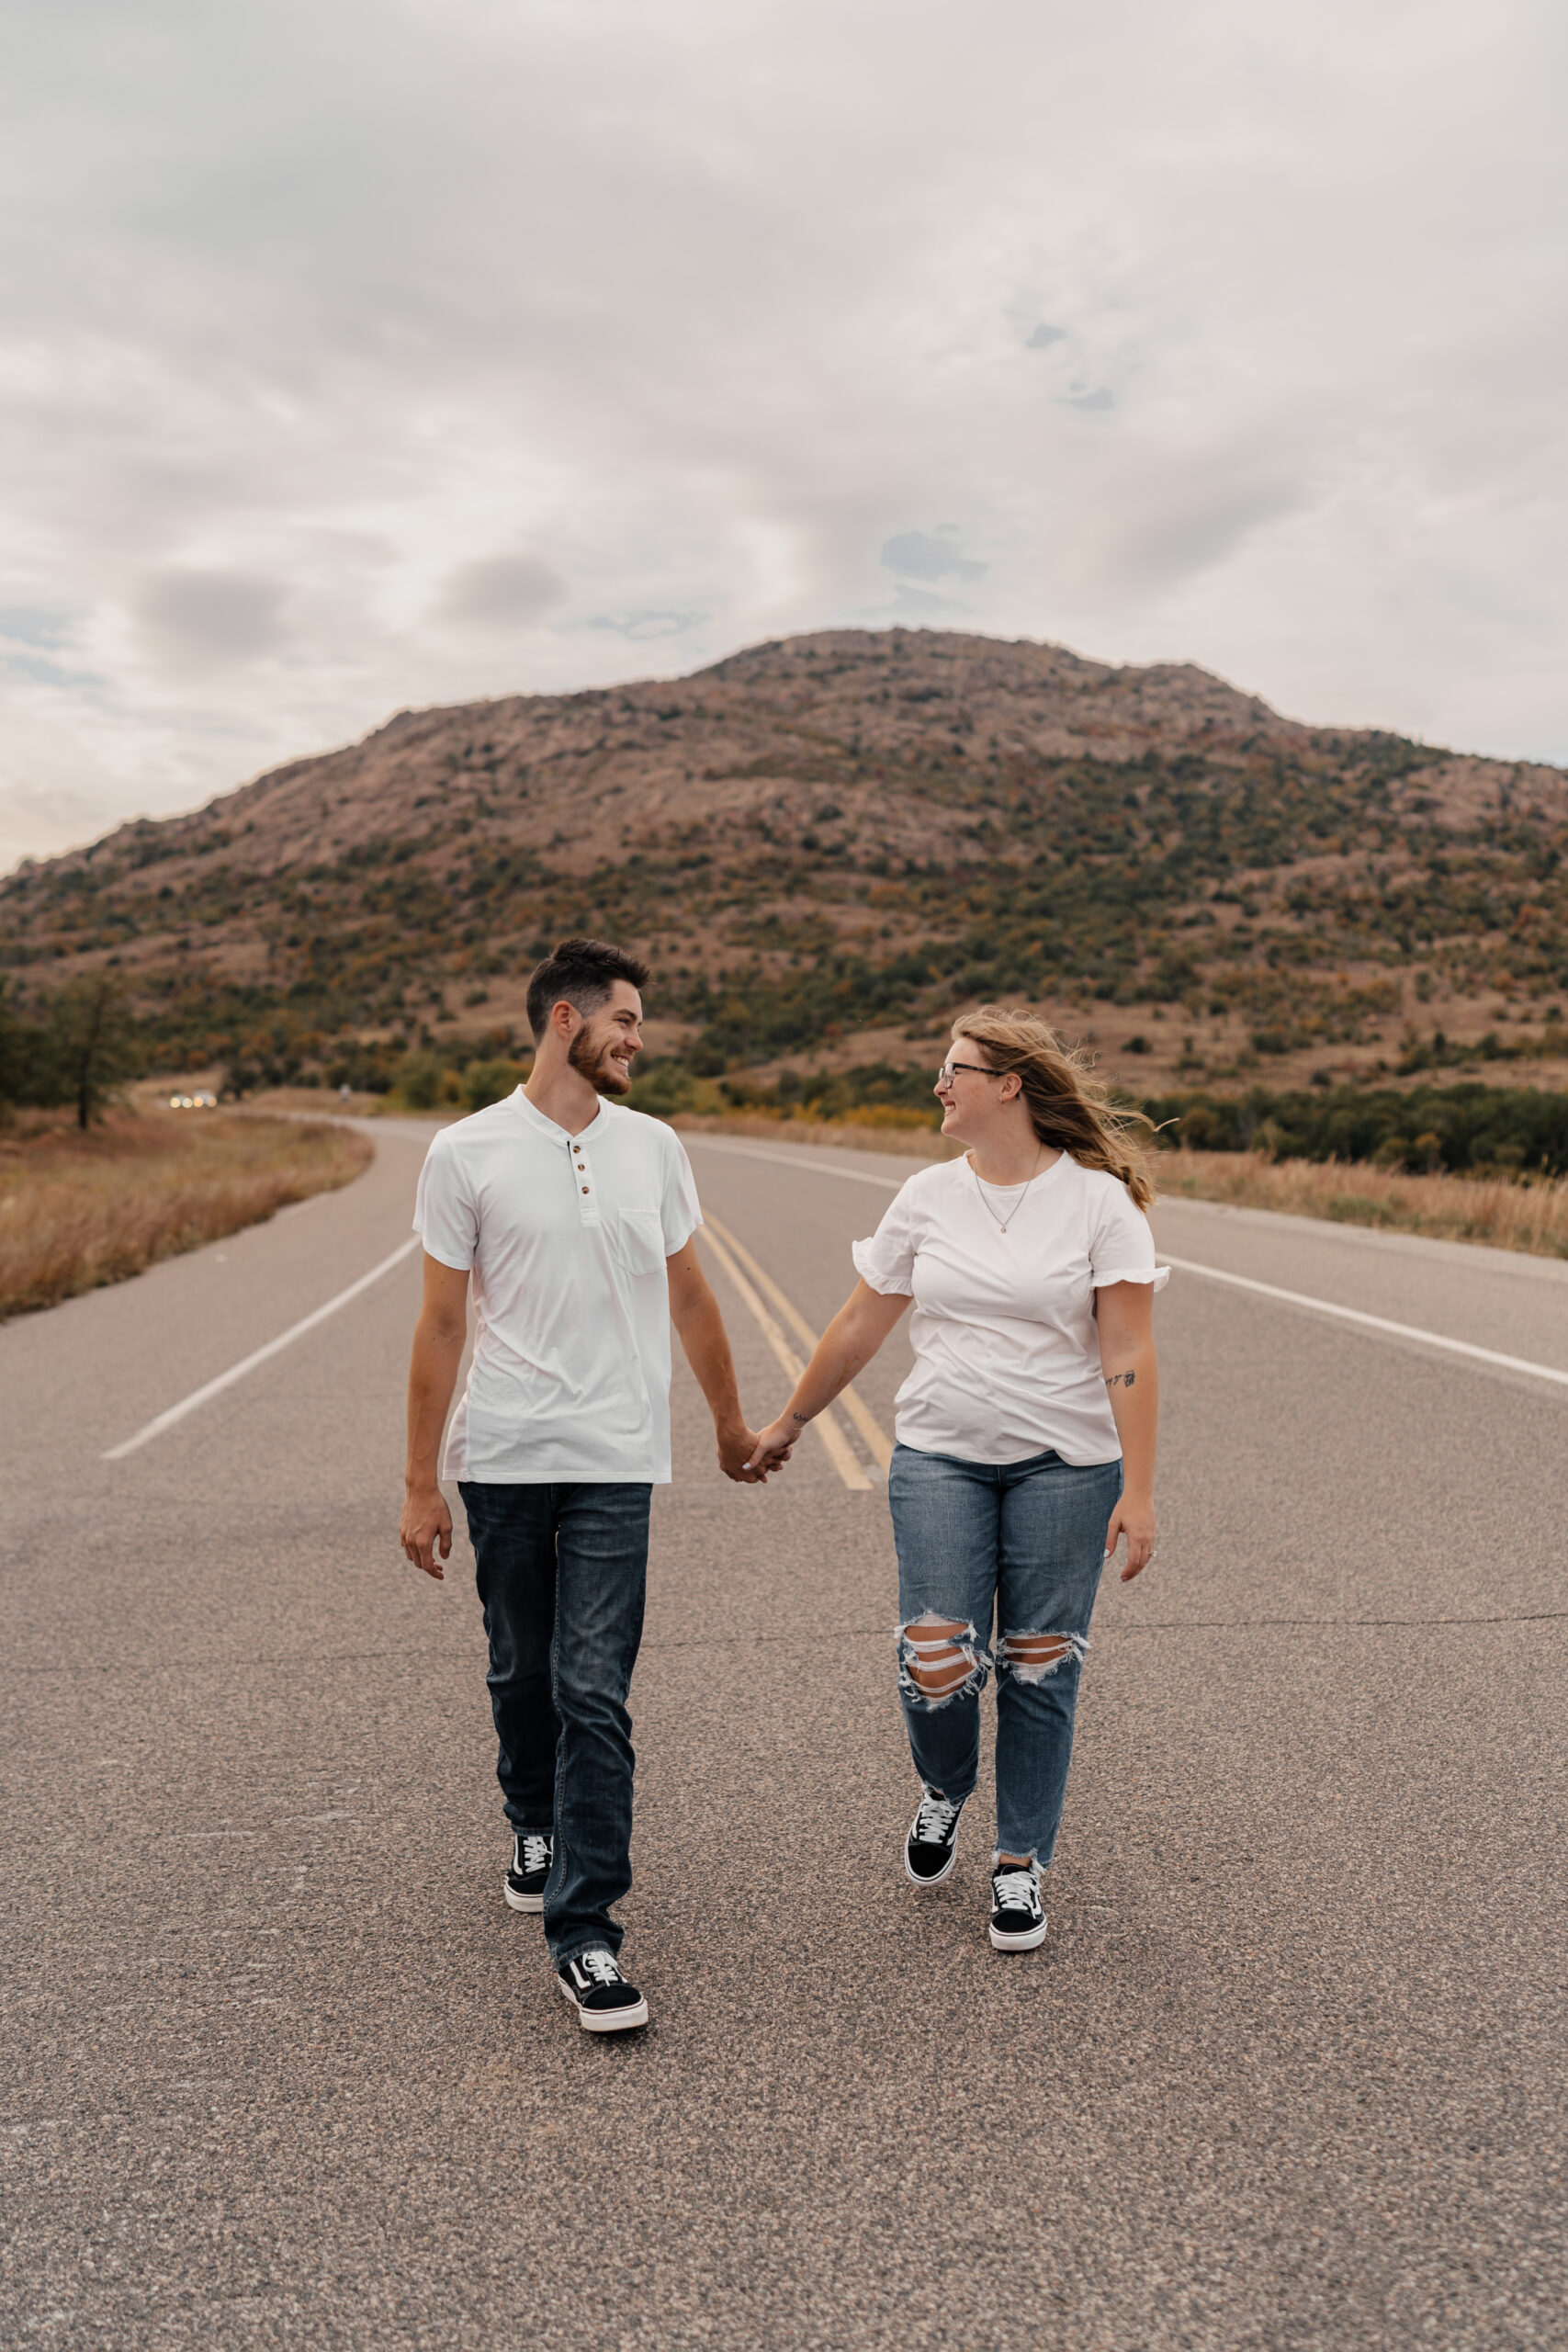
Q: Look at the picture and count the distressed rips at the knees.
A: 2